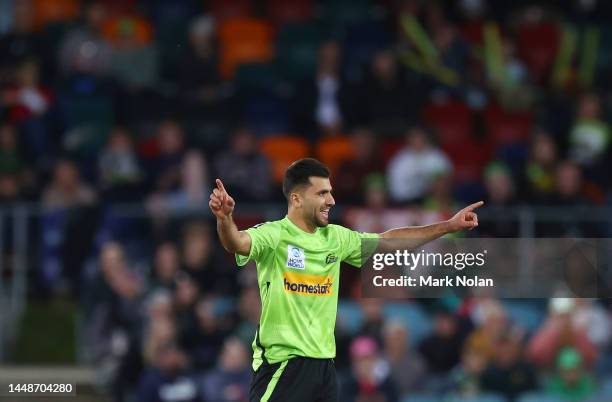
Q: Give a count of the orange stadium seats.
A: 5